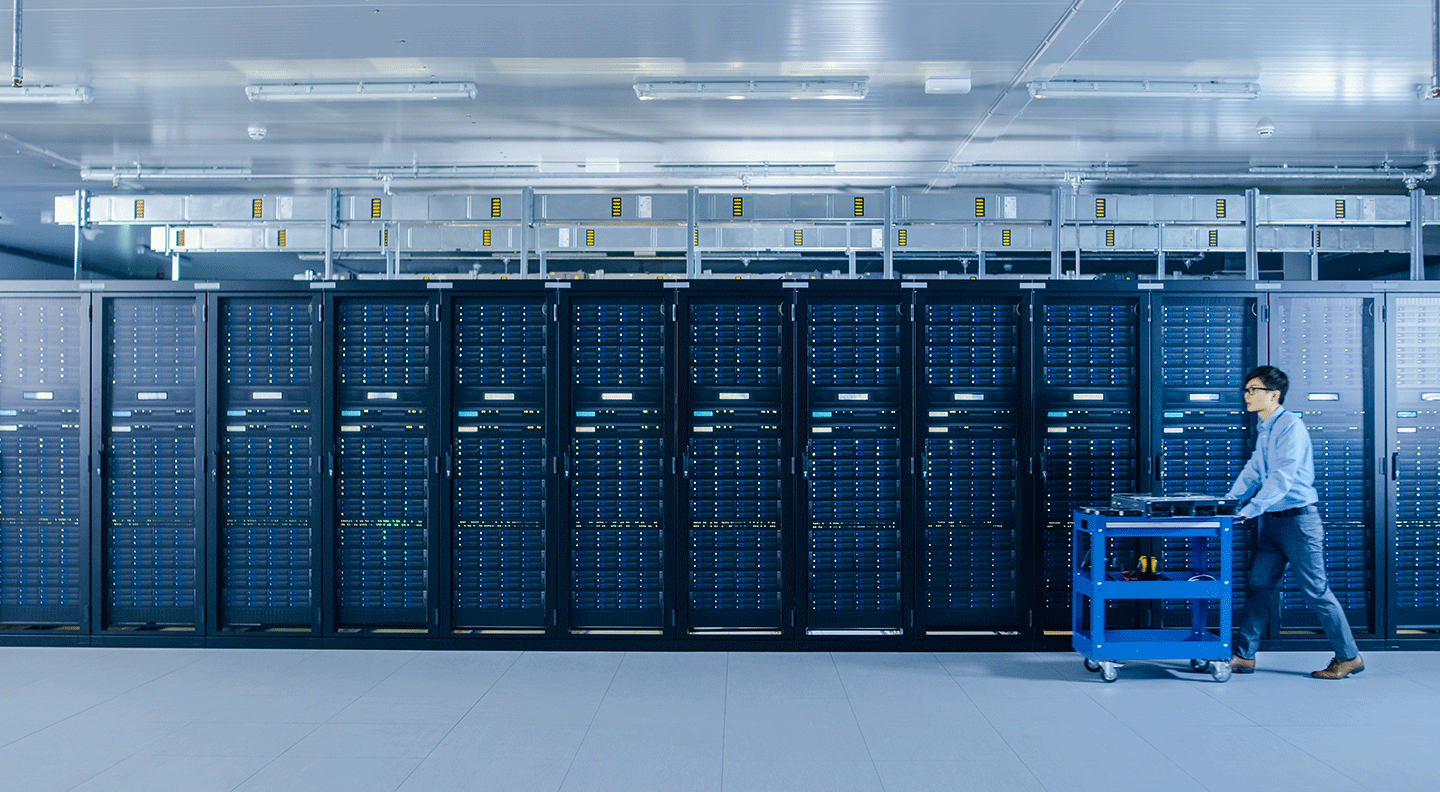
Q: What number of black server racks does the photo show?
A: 13